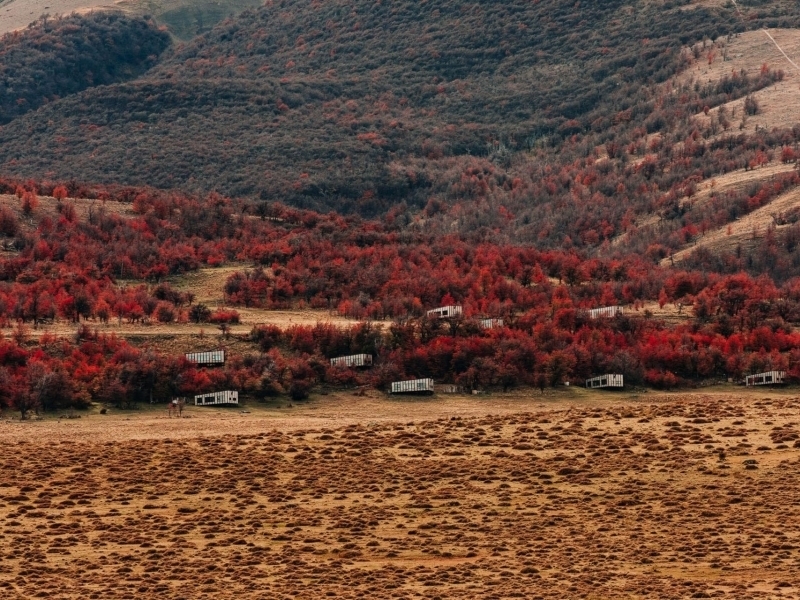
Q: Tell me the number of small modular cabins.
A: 9